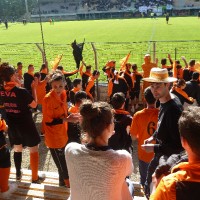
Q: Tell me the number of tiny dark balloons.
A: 0